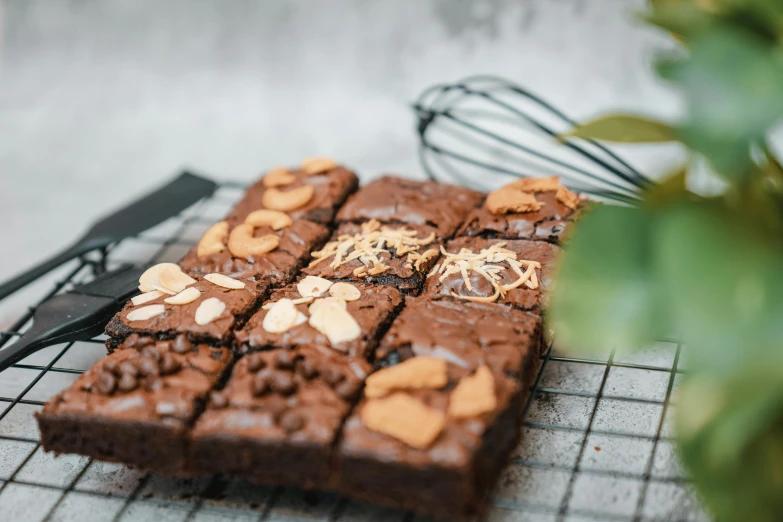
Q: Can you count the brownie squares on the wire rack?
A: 12